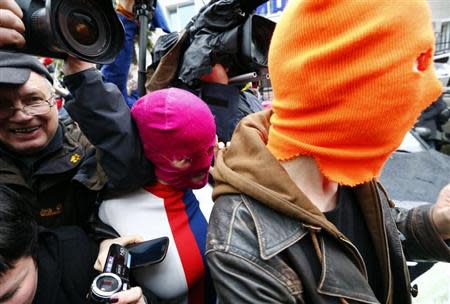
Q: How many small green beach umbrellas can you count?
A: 0